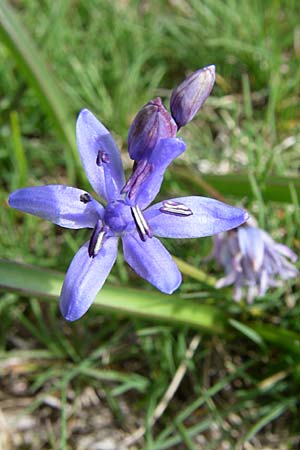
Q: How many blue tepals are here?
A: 6